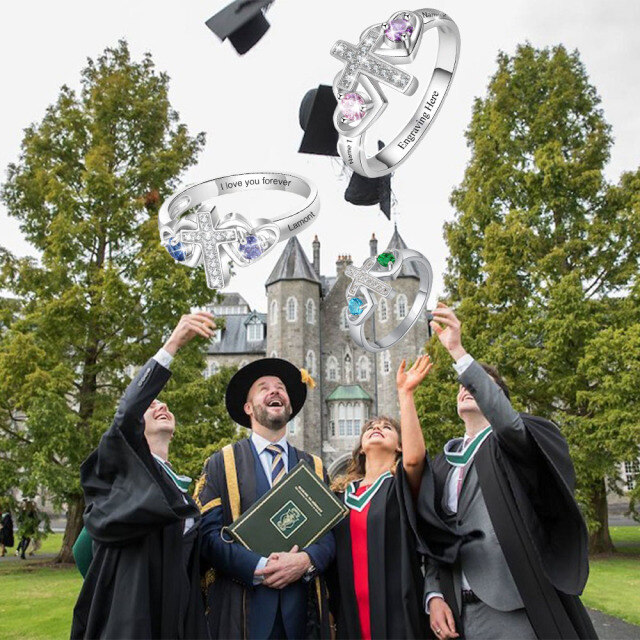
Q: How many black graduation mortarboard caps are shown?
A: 3